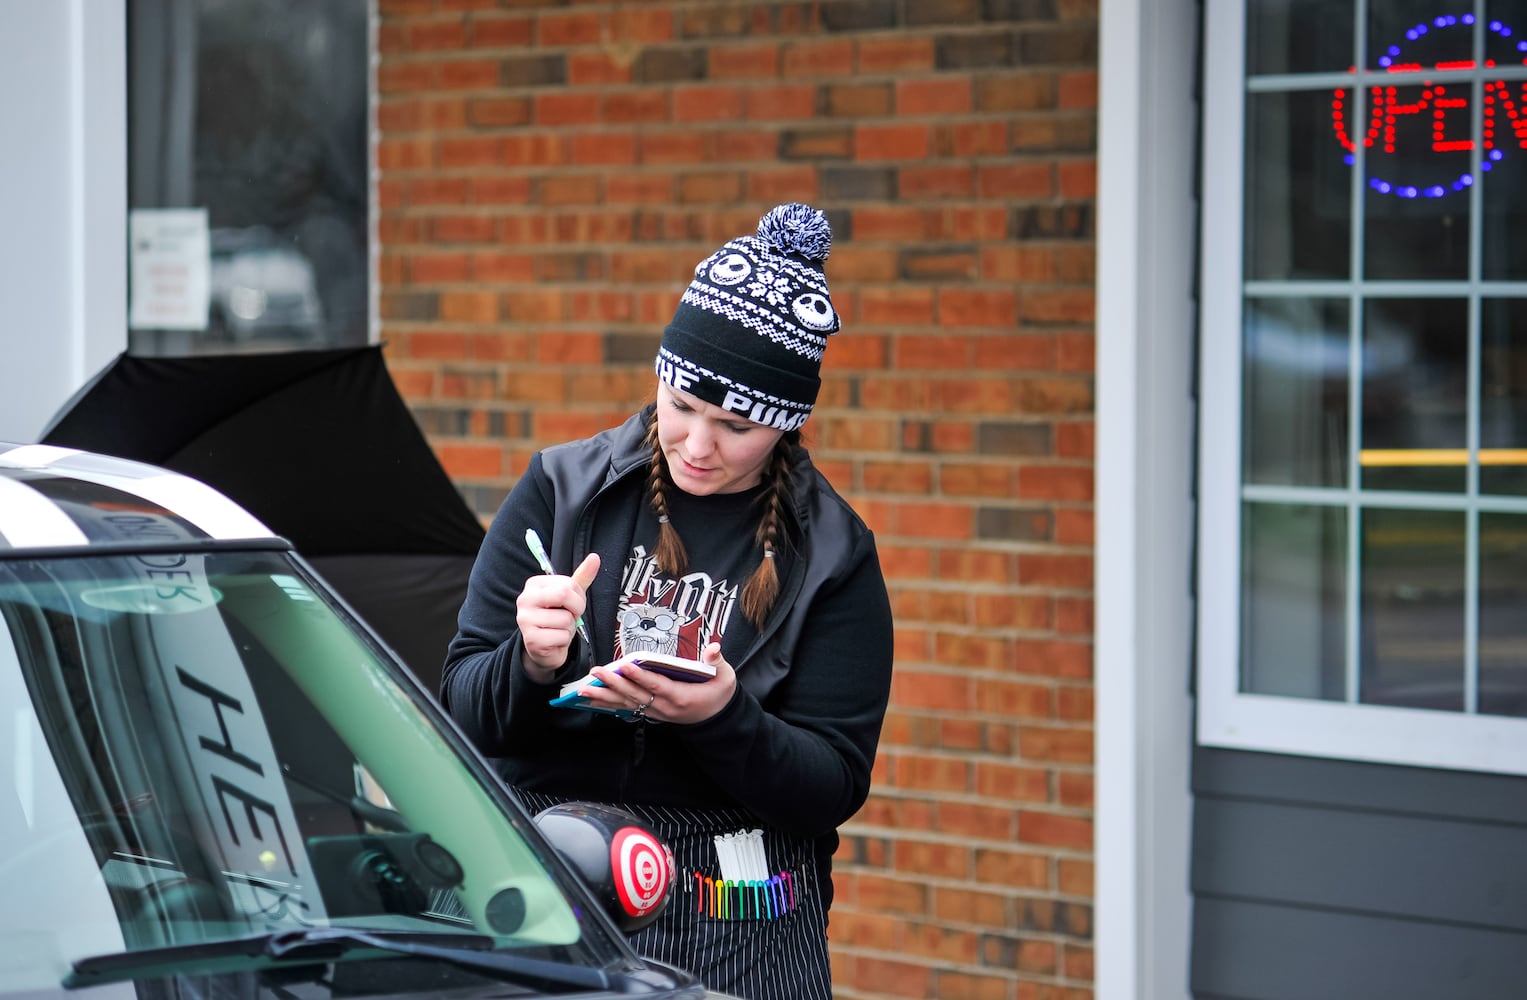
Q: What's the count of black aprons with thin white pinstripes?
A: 1